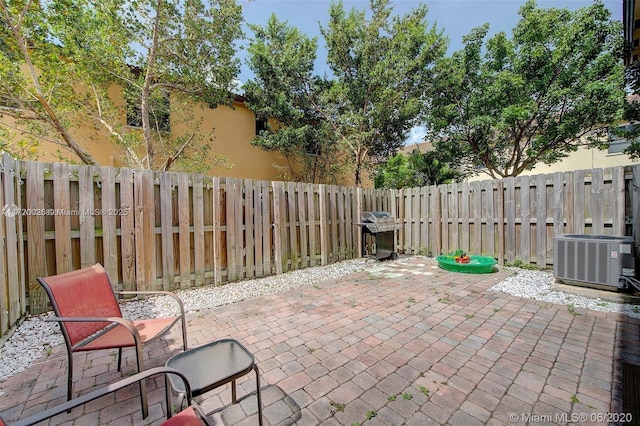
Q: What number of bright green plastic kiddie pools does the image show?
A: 1